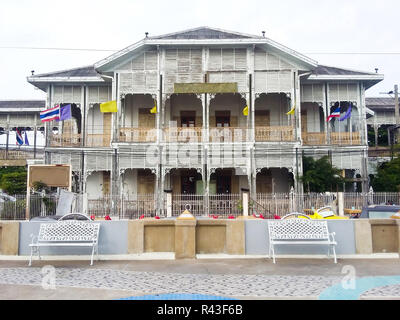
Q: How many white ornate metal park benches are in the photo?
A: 2